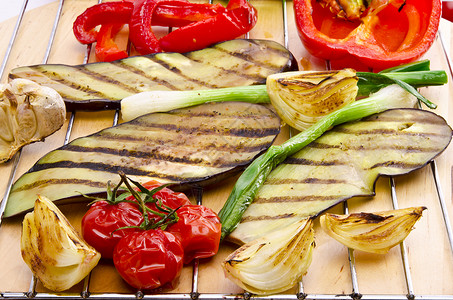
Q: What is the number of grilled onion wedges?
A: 4